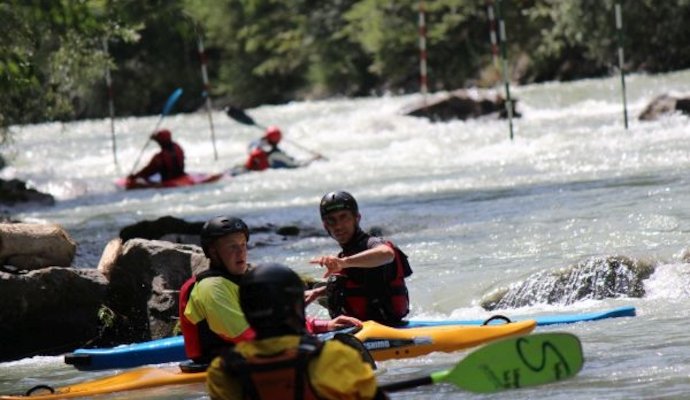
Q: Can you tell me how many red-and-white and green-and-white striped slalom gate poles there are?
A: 6